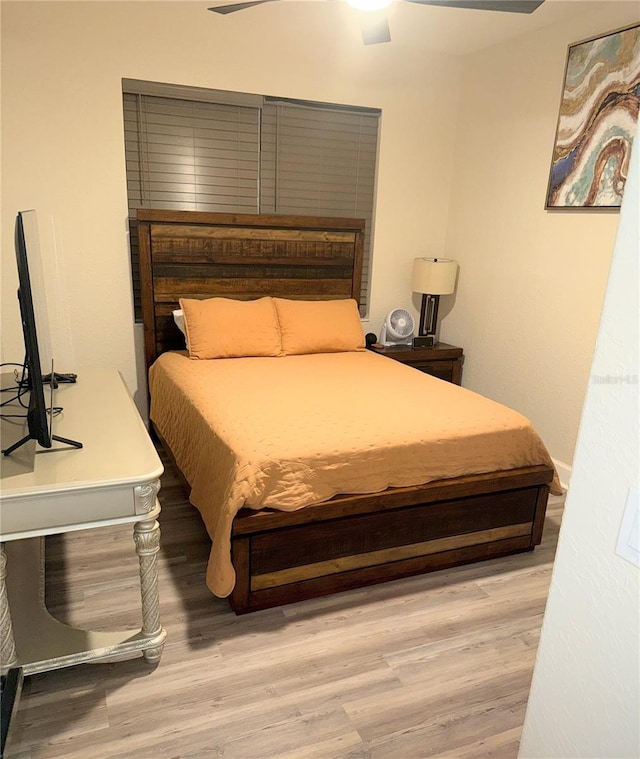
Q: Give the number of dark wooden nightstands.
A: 1